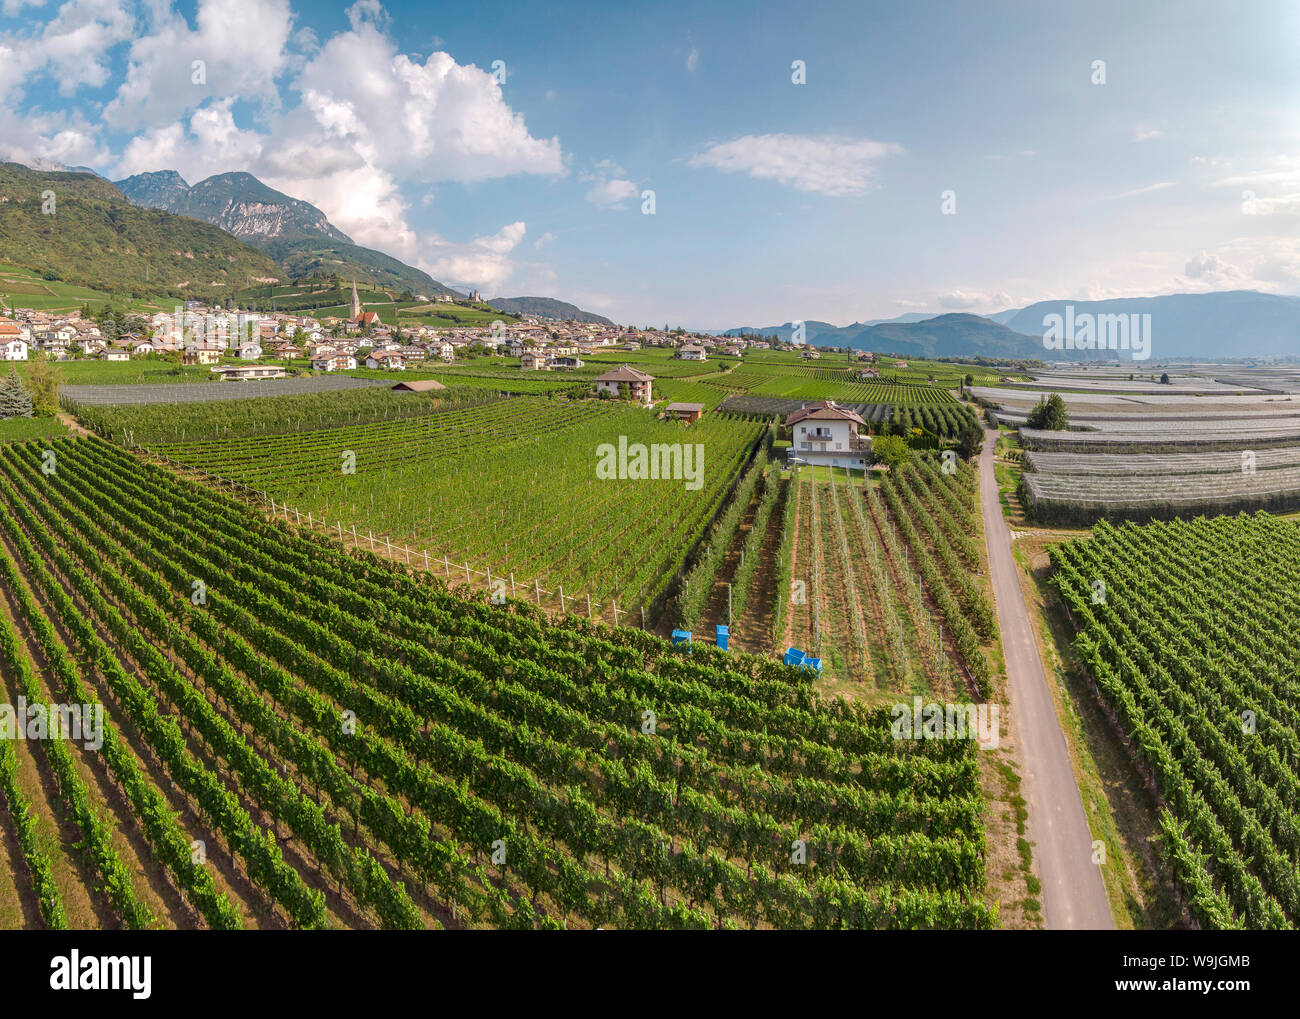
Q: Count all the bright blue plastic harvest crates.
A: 4